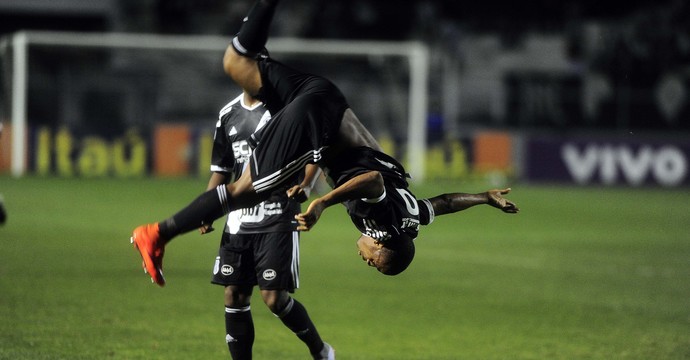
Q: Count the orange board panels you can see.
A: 3